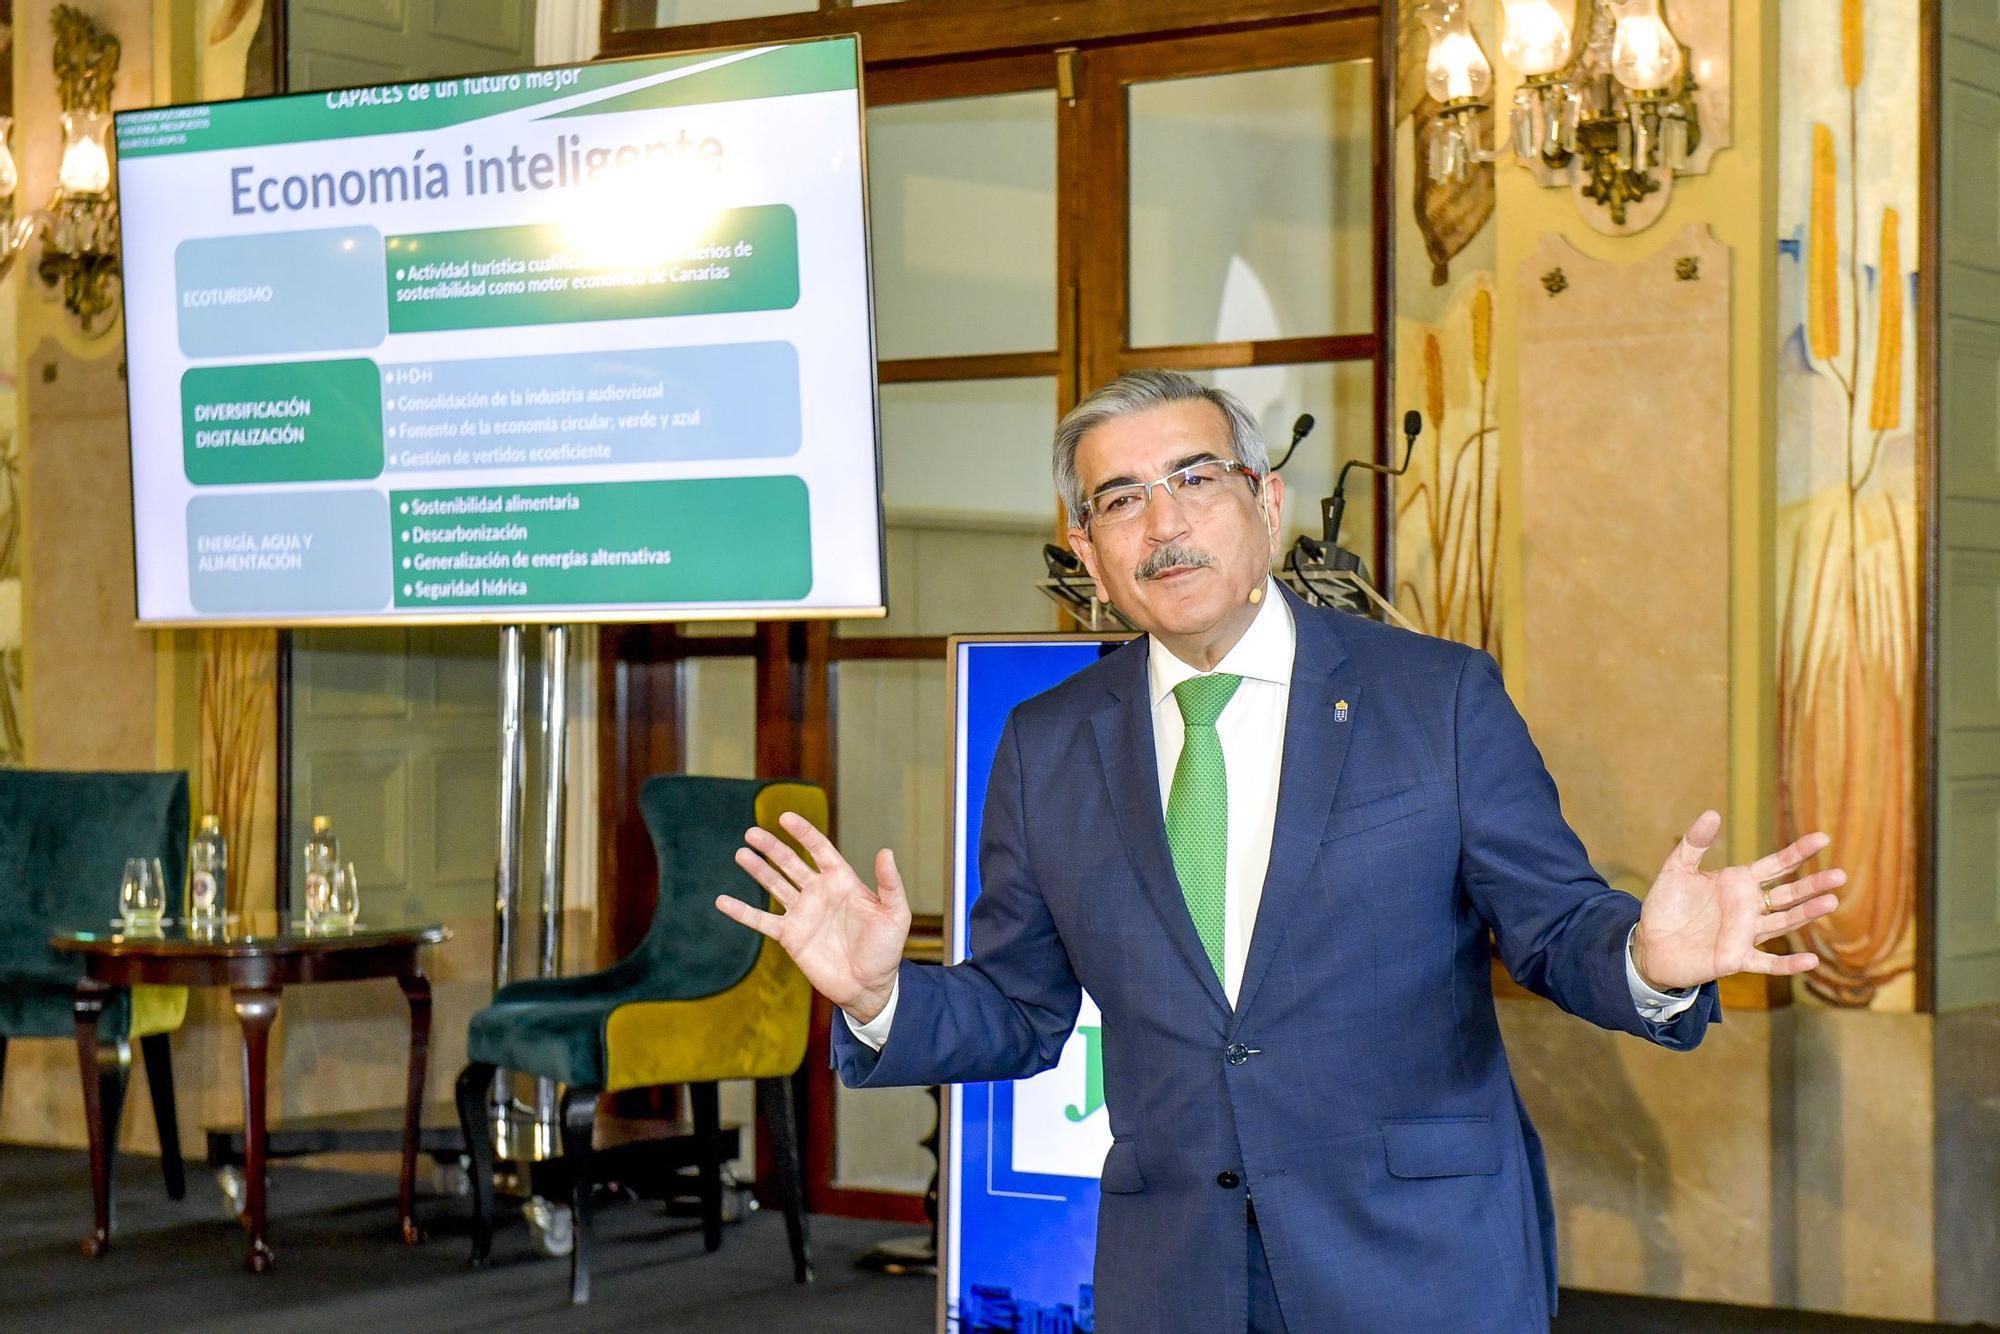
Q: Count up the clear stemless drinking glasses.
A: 2